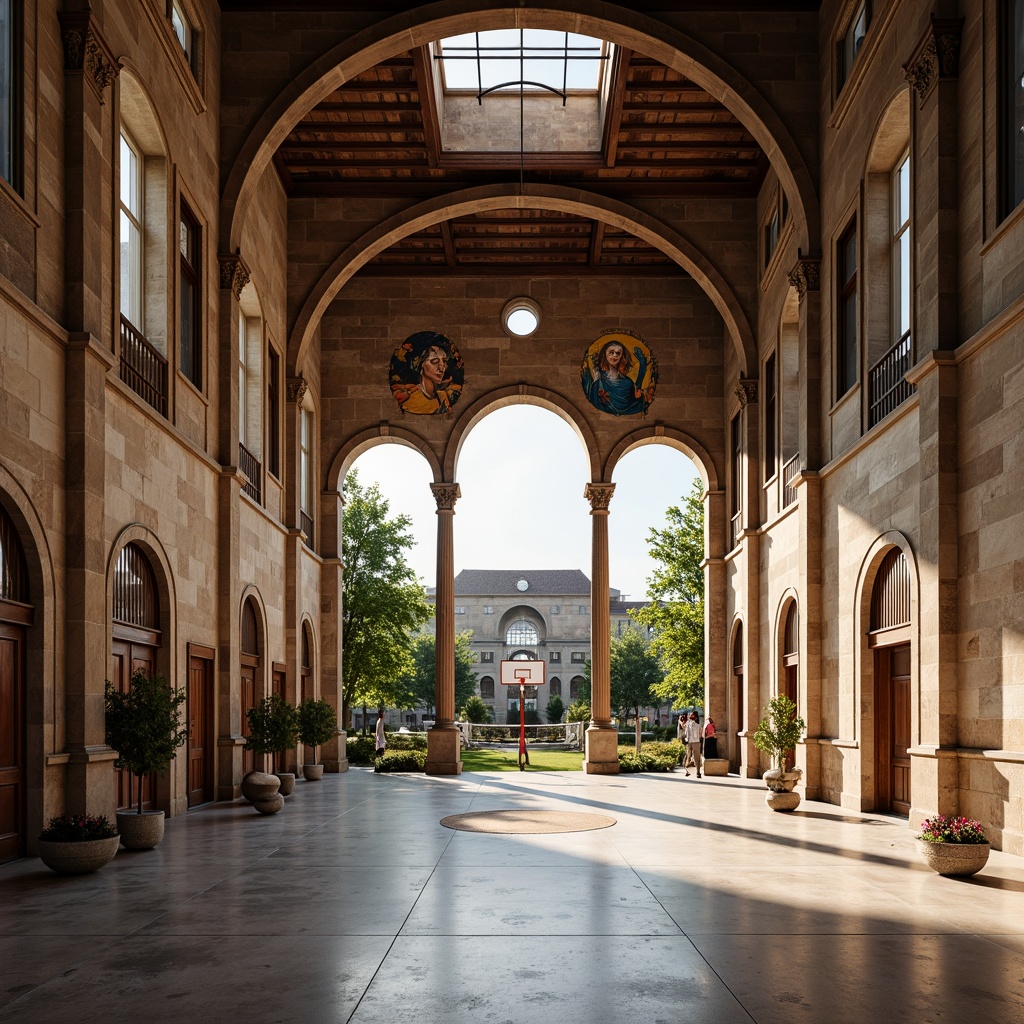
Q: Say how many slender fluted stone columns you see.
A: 2